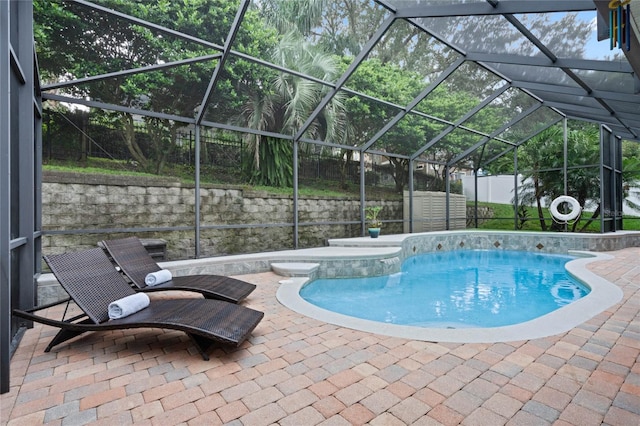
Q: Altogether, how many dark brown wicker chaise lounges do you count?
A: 2